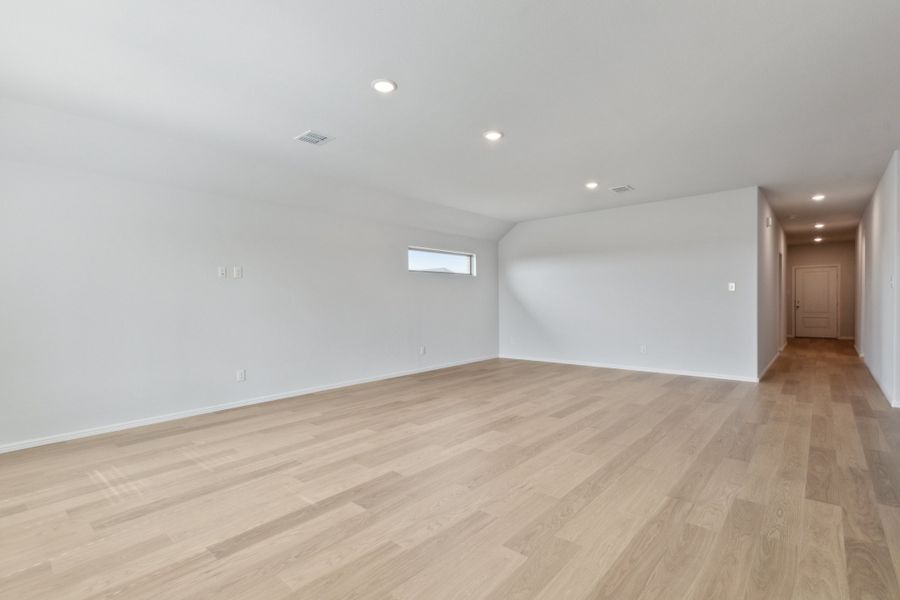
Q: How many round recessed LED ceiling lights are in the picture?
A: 6